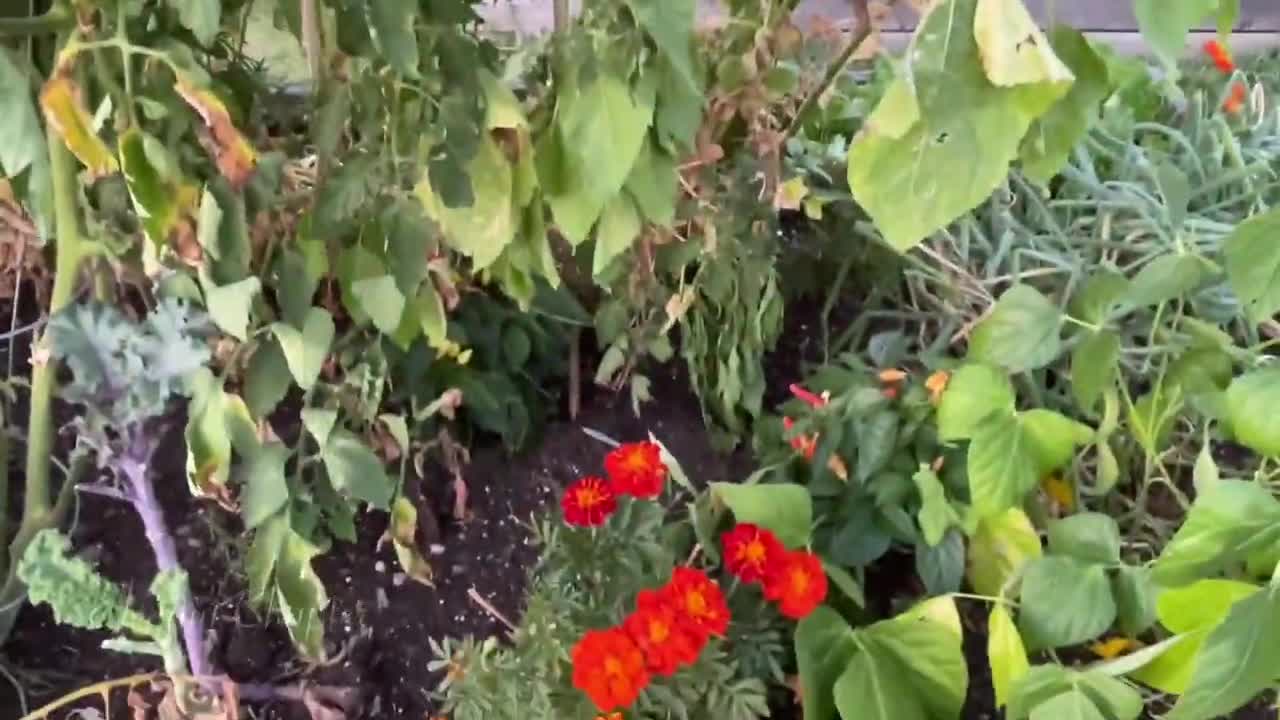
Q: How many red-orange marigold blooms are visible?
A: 7